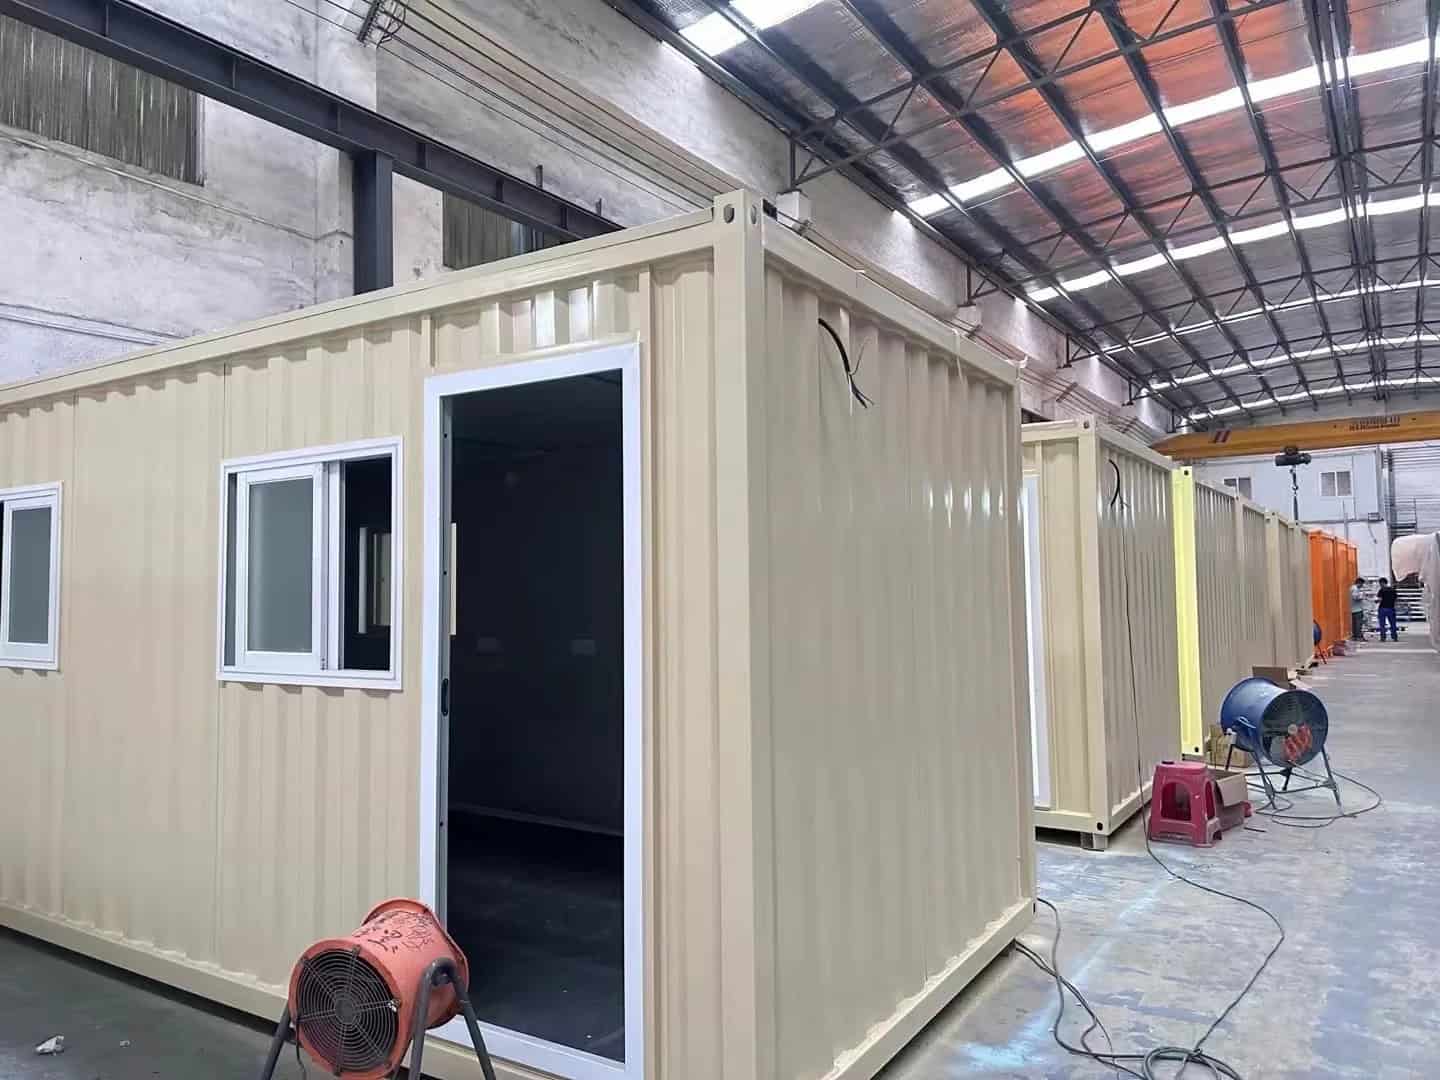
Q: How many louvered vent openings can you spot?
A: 2